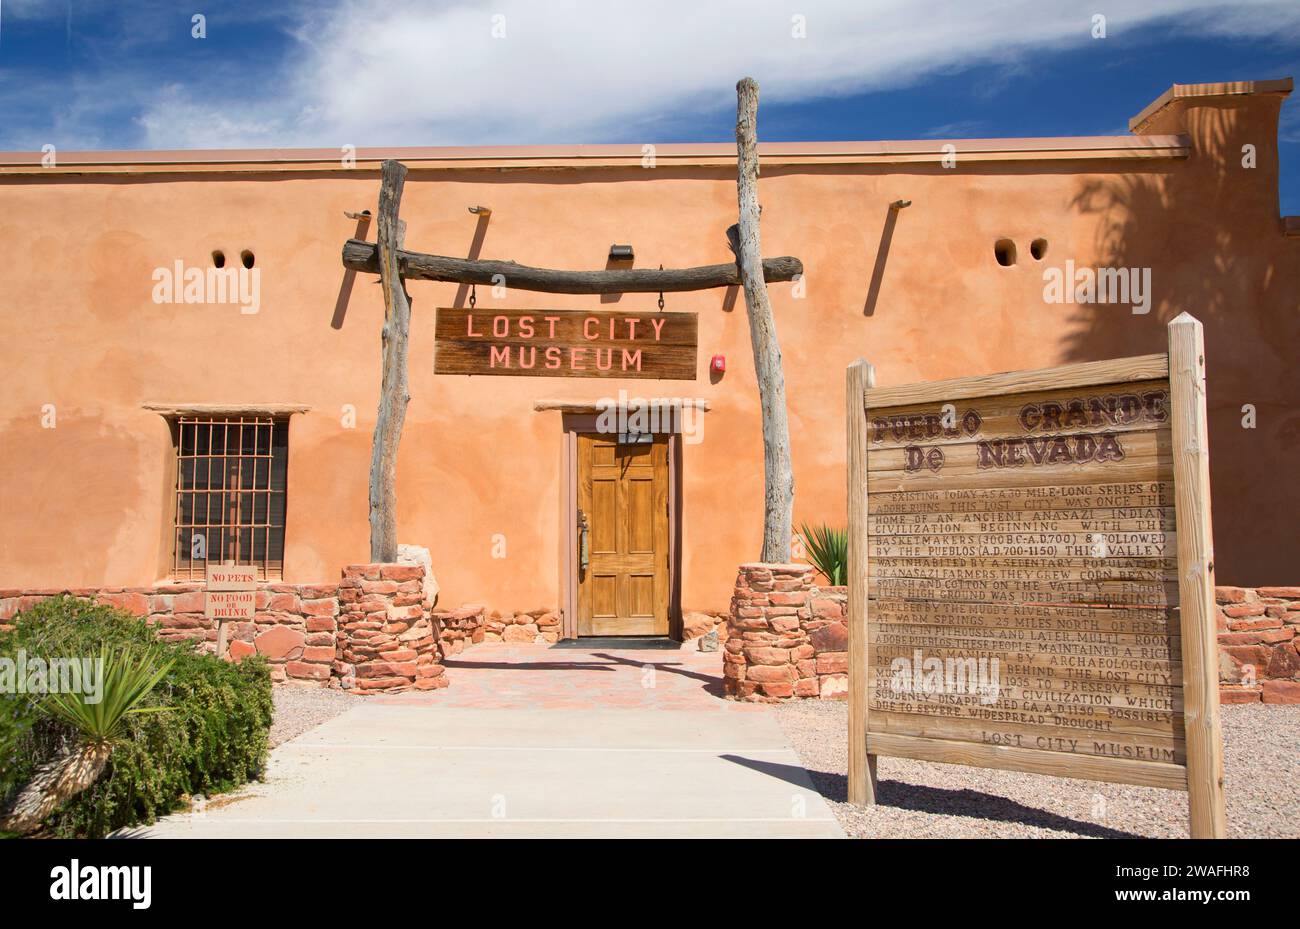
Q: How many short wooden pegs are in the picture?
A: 3